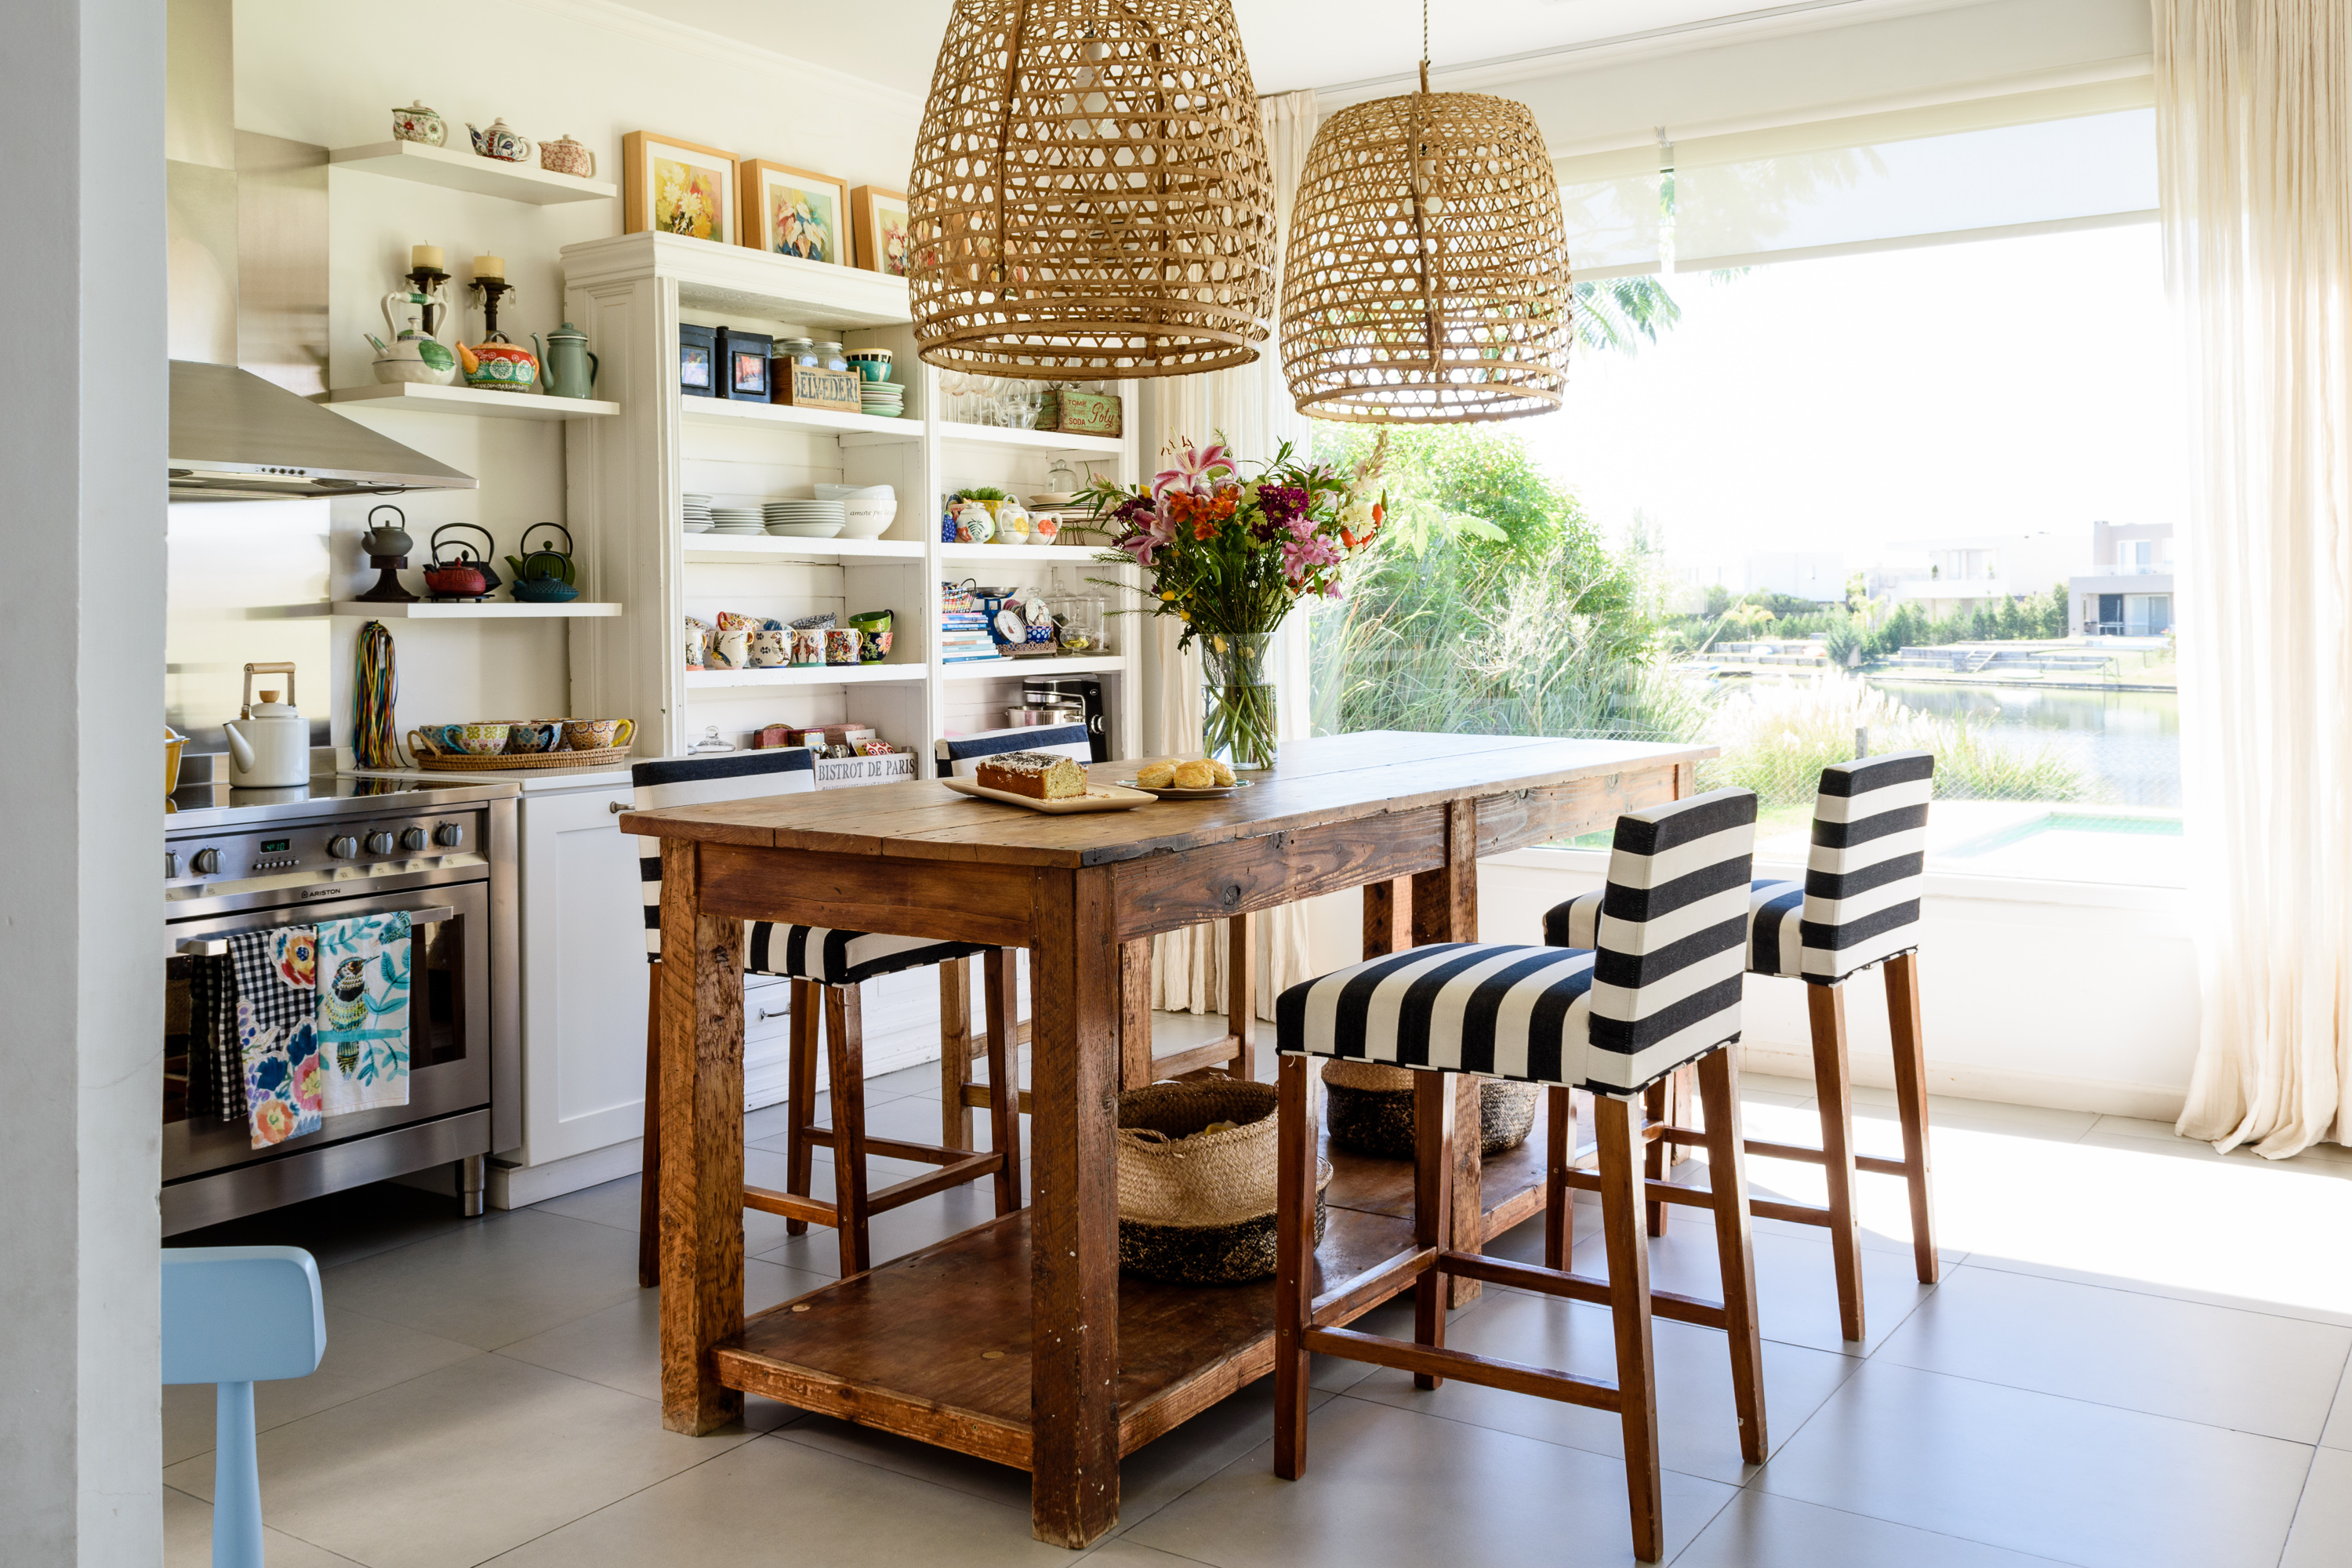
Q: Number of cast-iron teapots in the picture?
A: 5